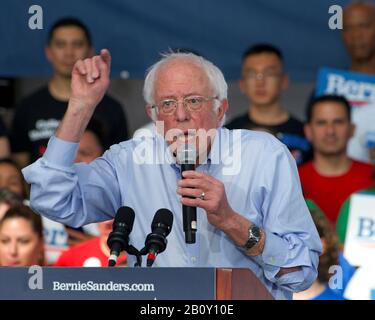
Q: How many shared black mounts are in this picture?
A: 1